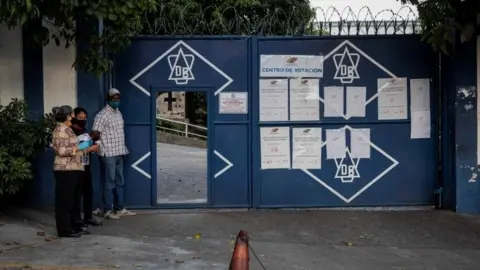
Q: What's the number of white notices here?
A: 13